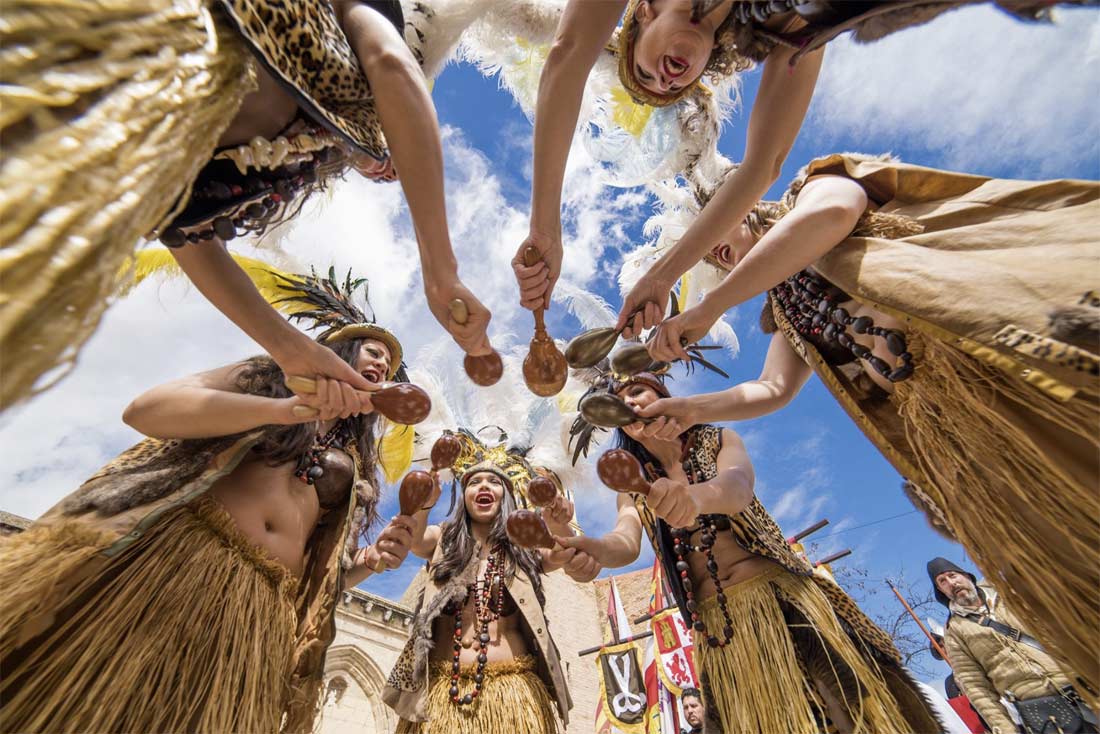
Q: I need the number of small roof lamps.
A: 4